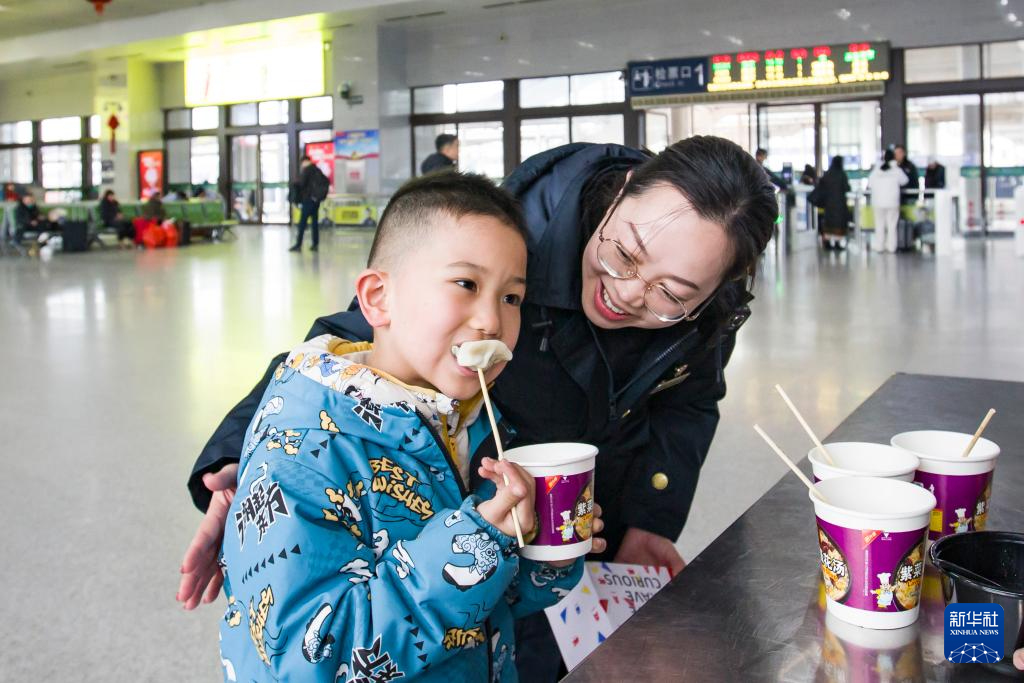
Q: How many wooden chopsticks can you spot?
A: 4